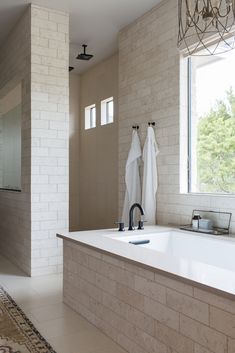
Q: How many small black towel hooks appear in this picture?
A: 2